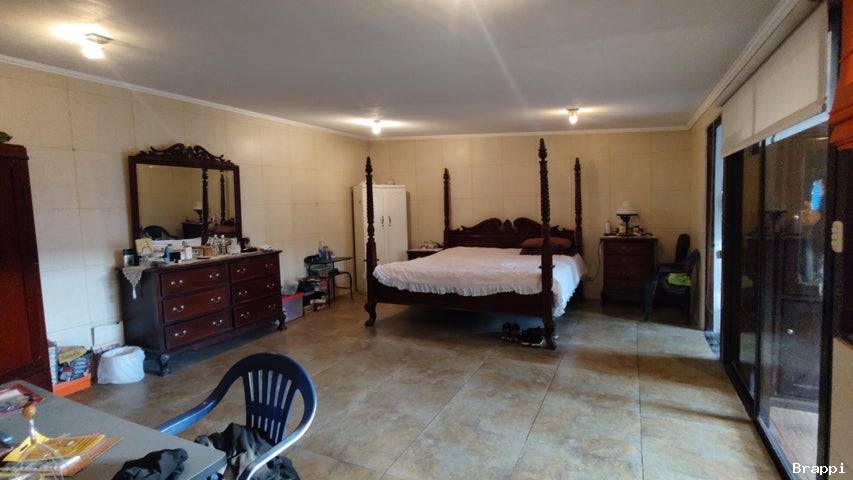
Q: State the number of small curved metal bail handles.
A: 12